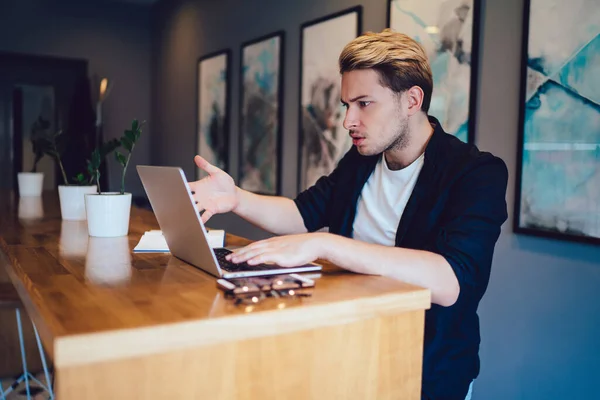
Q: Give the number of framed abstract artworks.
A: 5